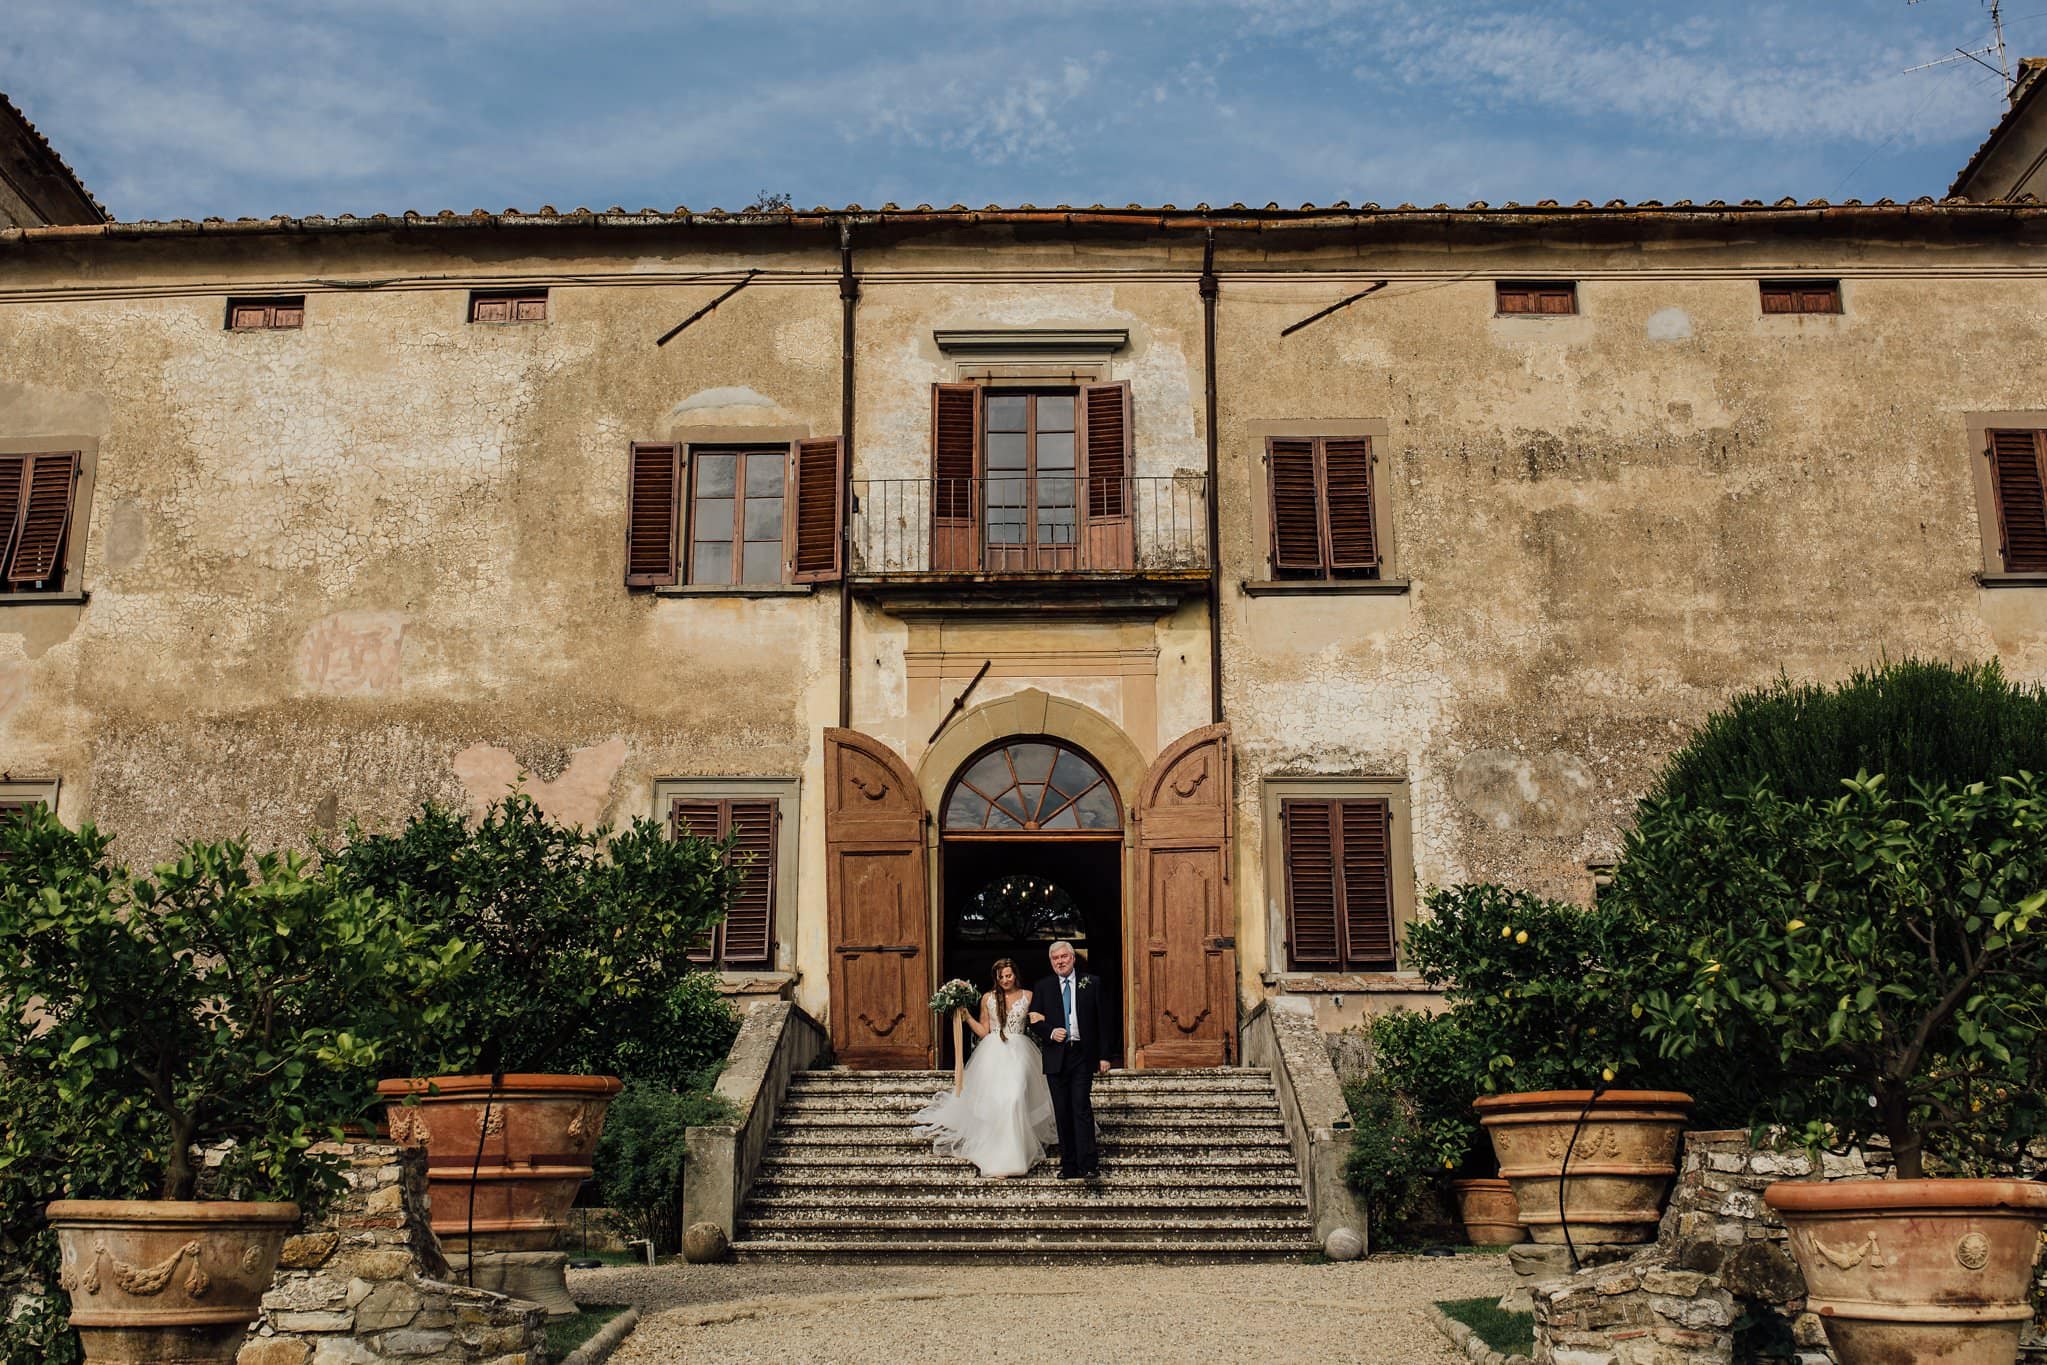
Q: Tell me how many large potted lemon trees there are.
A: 4